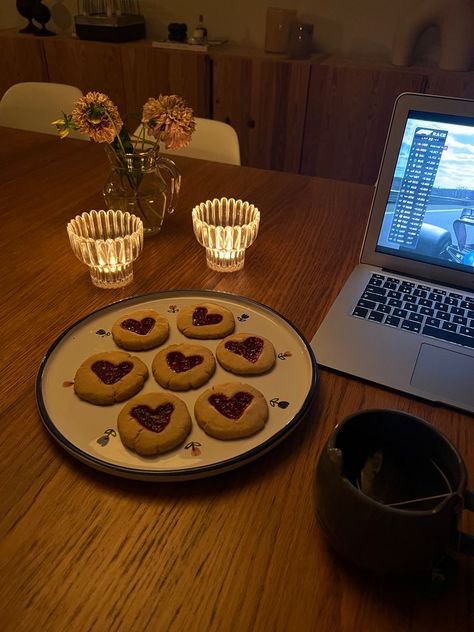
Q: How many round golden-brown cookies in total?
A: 7